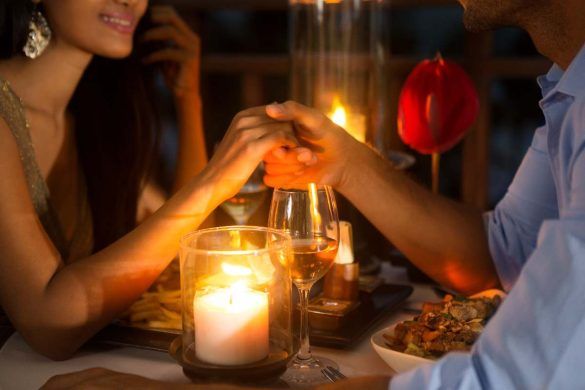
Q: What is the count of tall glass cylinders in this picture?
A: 1